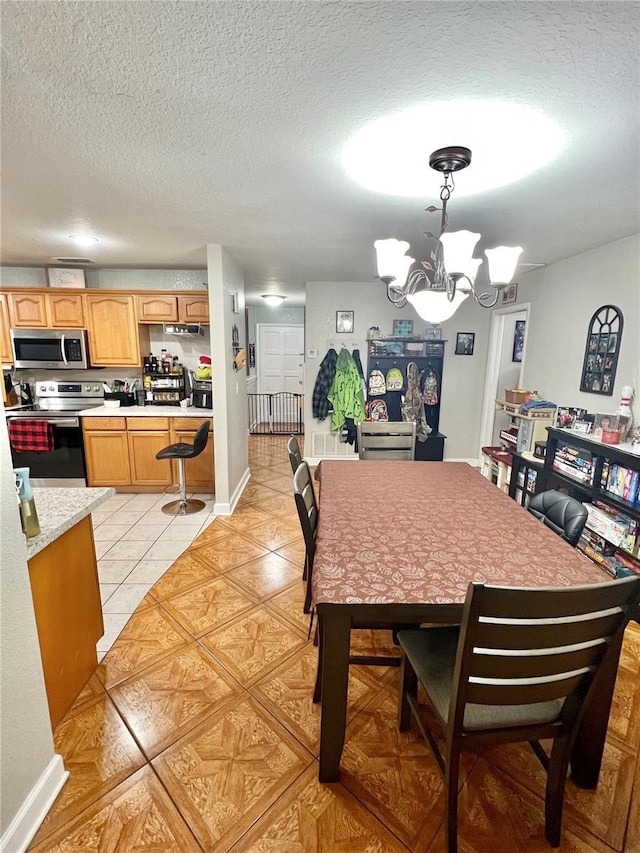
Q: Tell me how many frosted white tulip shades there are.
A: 5